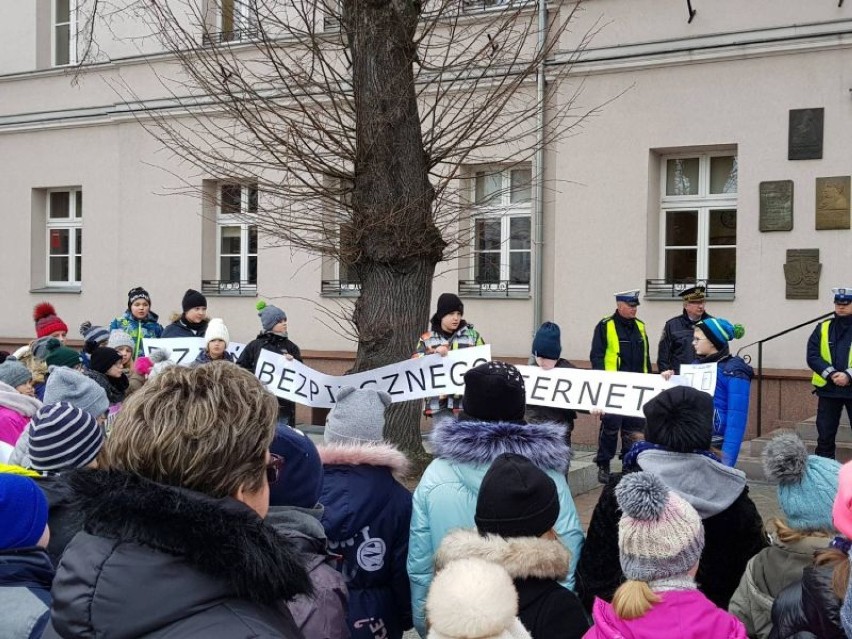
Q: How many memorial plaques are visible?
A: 4